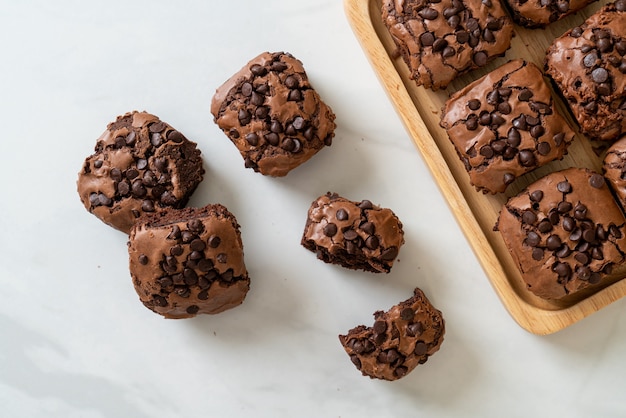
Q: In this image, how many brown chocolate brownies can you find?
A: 11